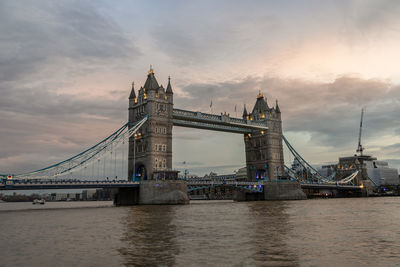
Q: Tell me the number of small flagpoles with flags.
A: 2